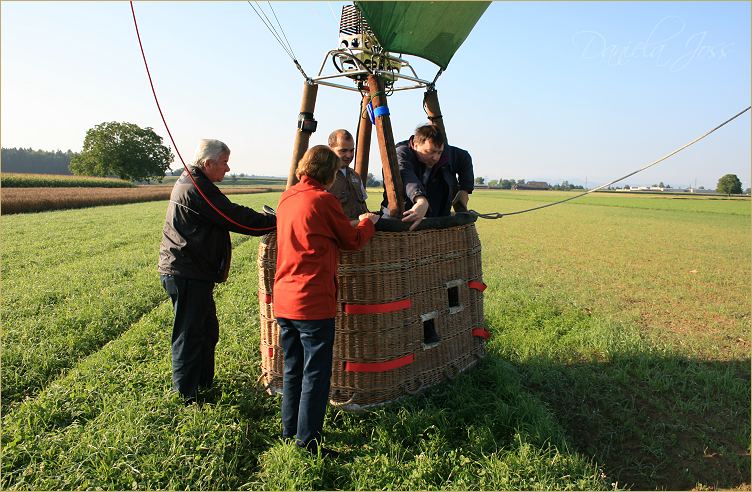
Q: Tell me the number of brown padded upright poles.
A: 4